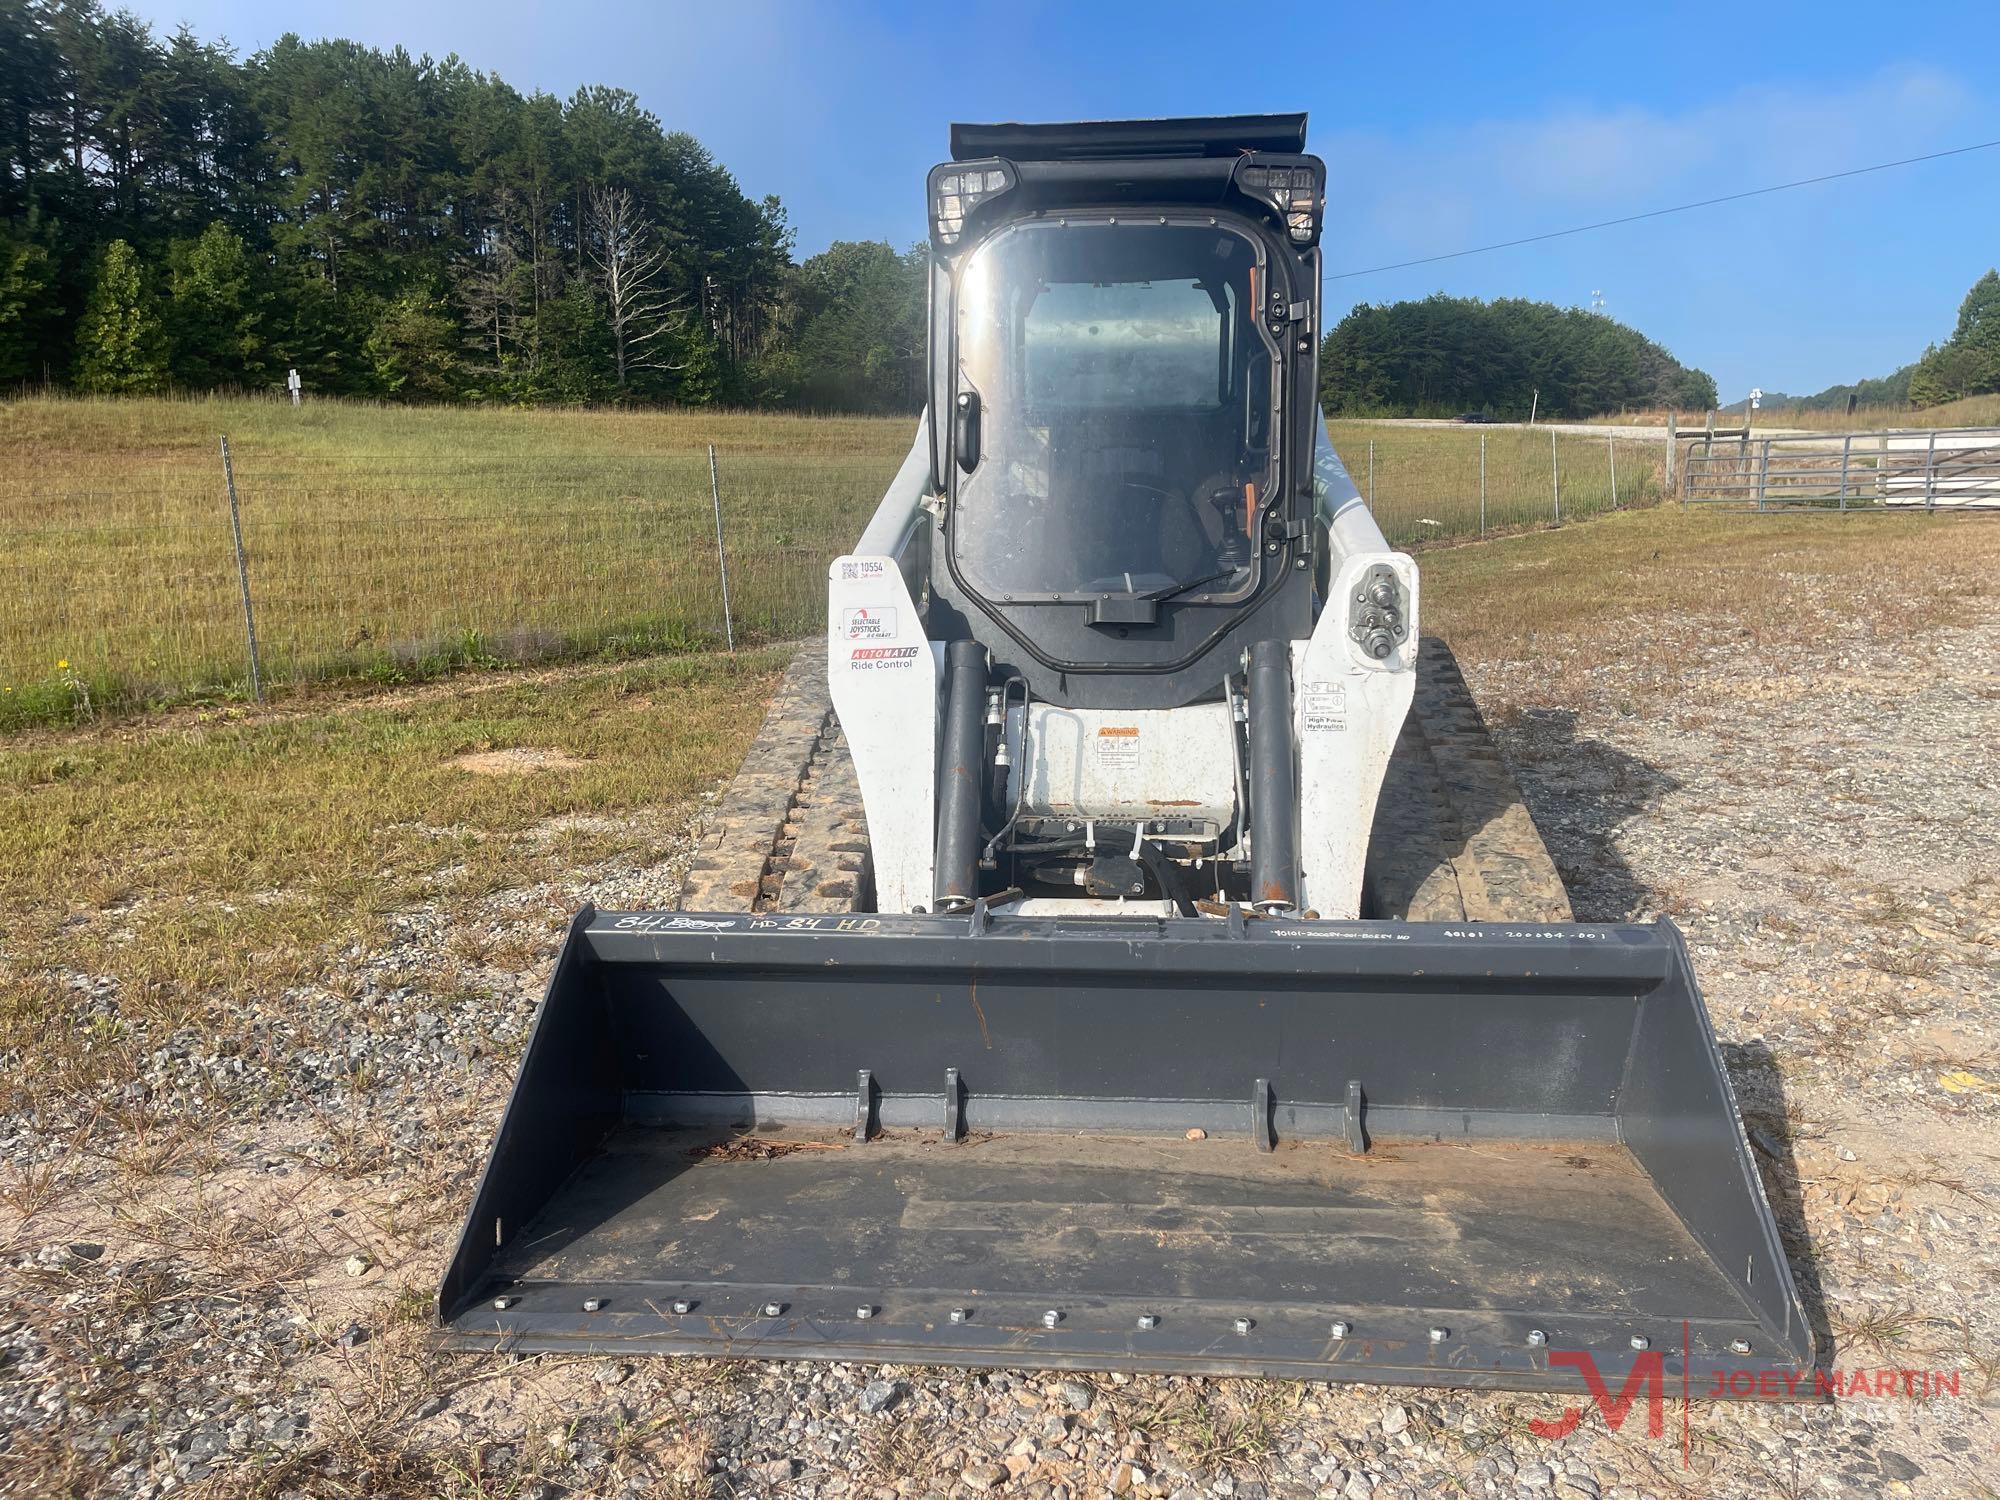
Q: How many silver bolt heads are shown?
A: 14